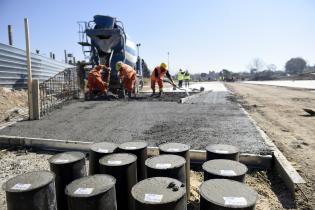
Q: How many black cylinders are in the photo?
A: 12